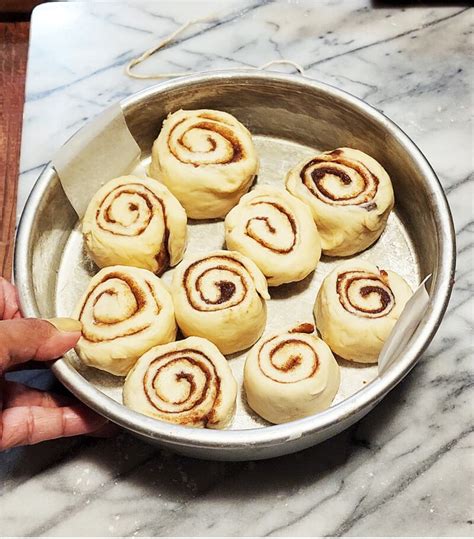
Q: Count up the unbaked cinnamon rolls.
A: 9